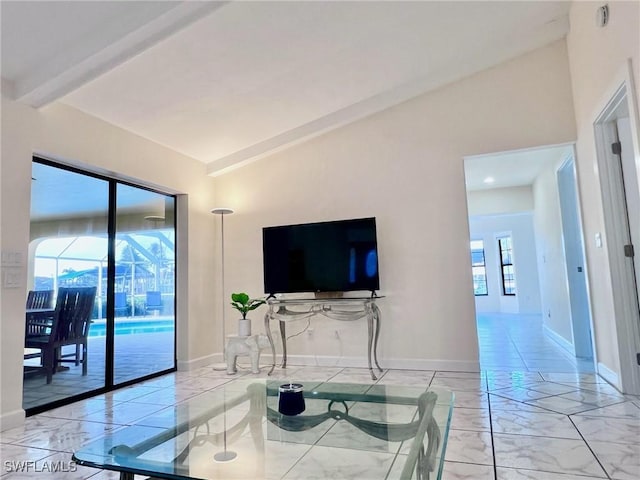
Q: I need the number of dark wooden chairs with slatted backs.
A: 2